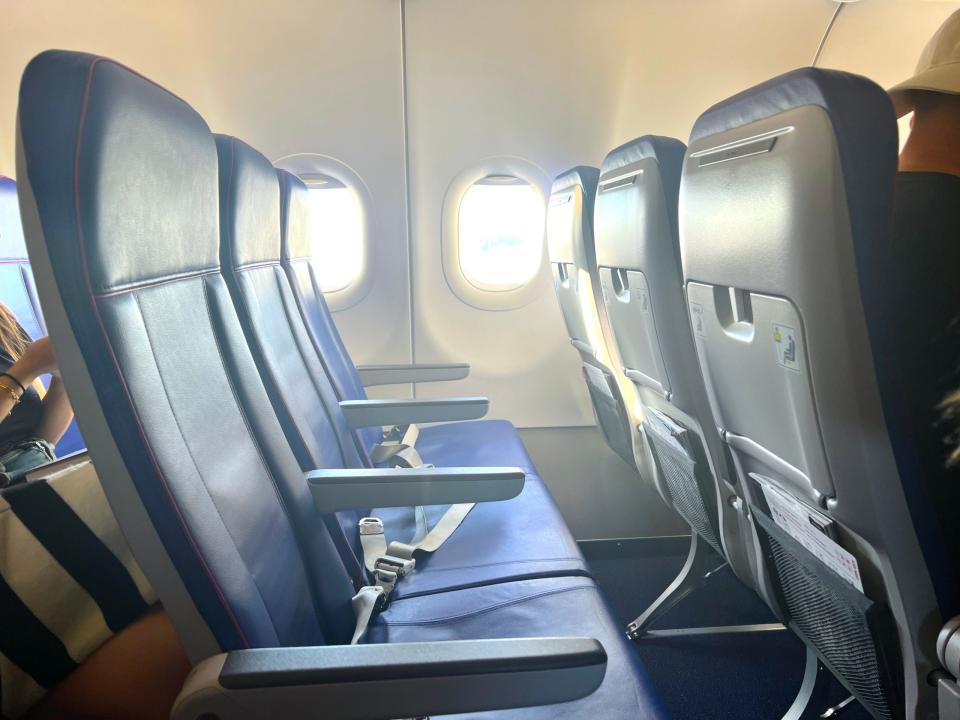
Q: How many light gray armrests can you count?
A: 4